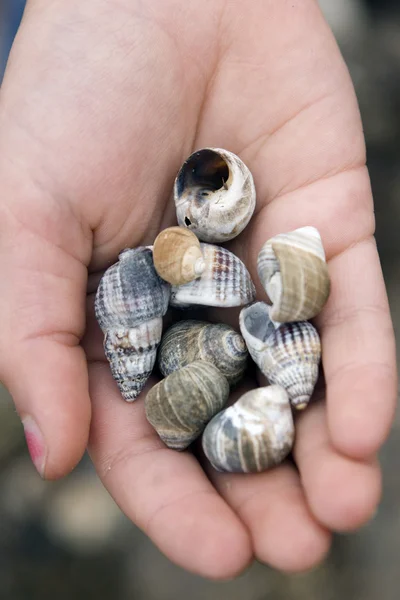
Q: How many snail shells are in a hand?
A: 9